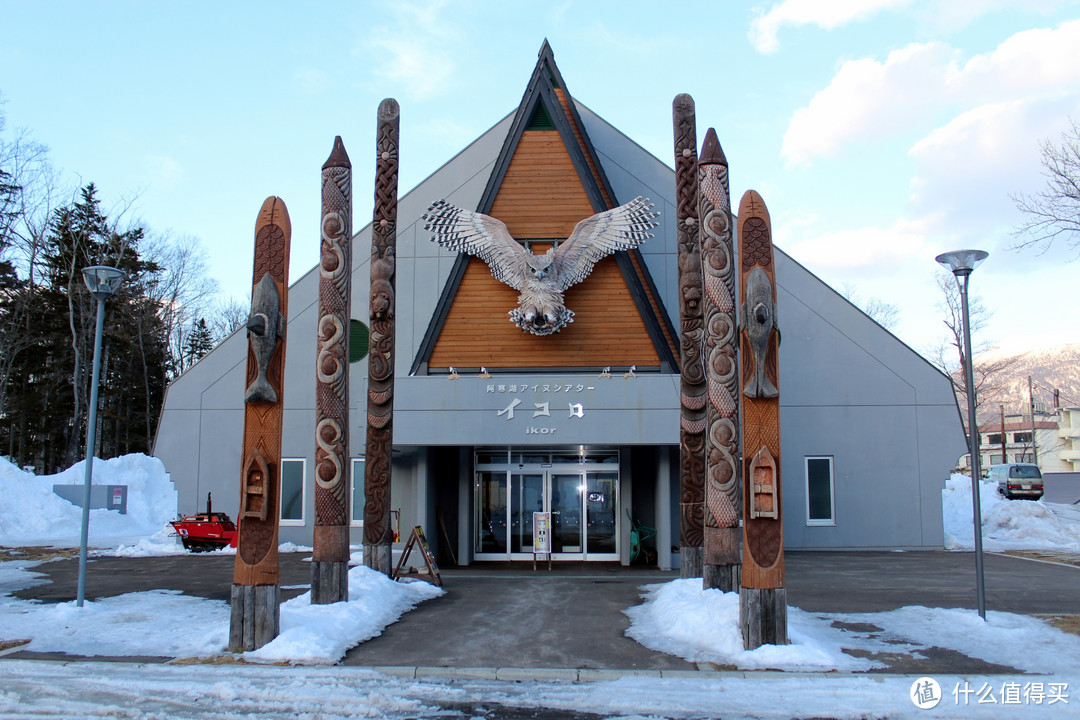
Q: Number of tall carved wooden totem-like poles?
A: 6